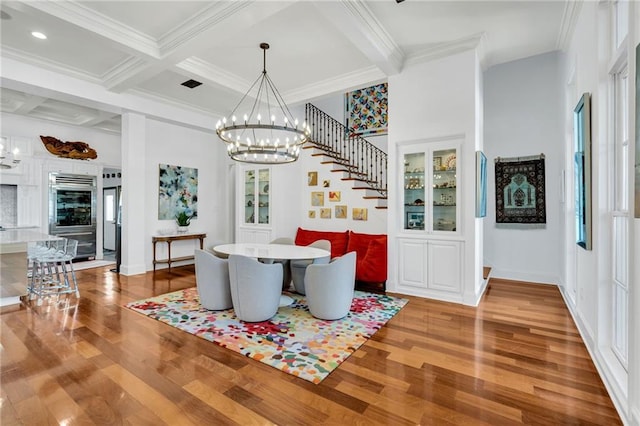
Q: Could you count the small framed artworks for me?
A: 8